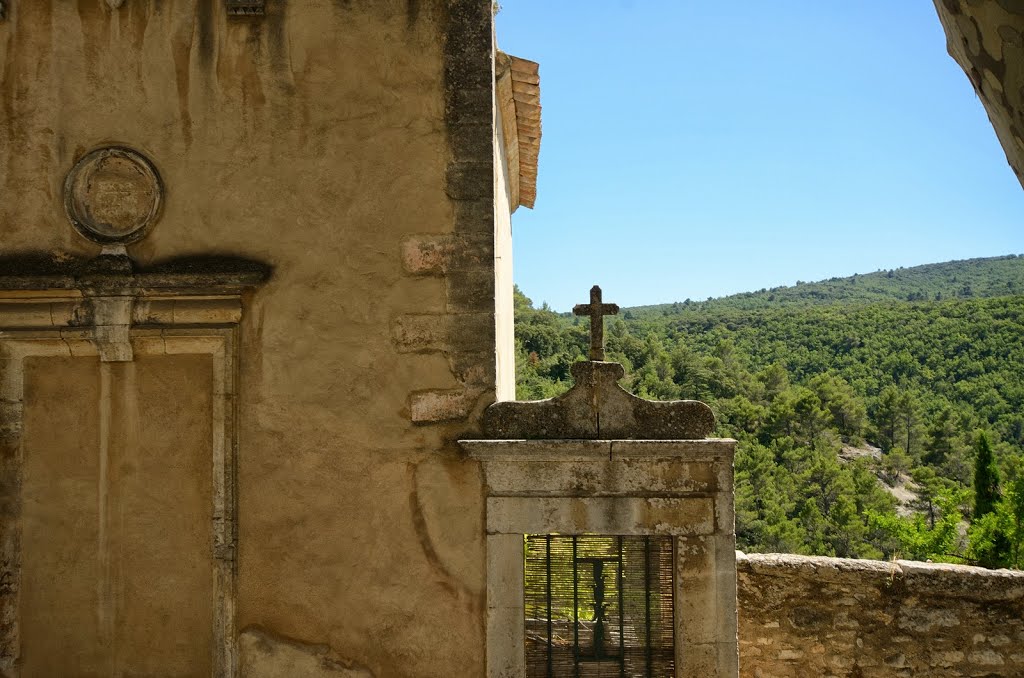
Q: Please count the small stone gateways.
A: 1